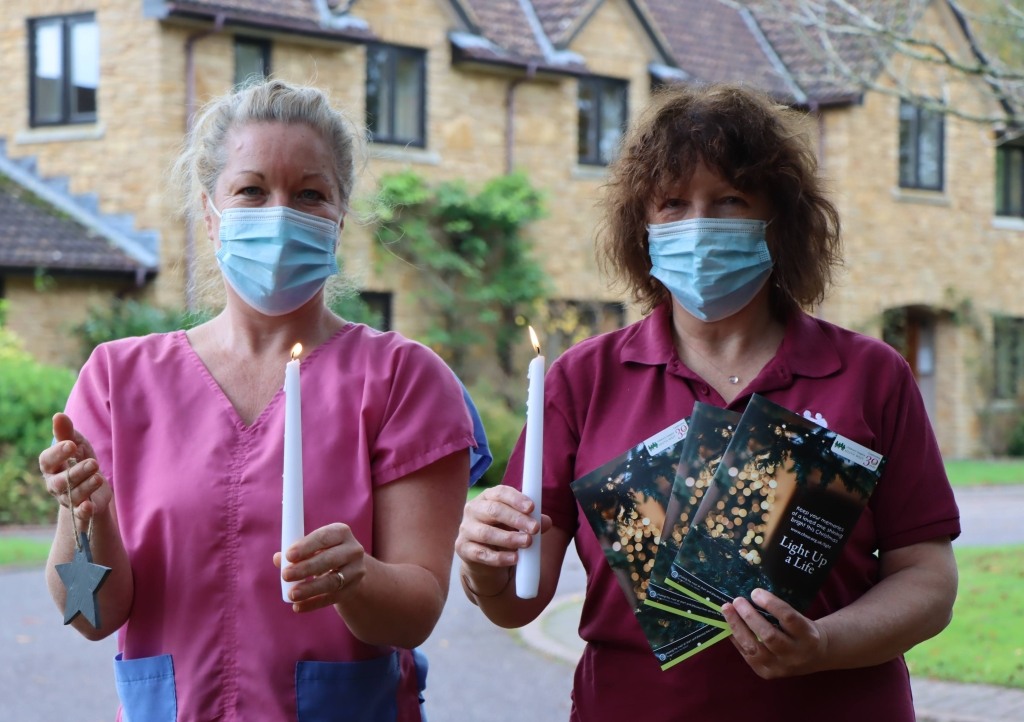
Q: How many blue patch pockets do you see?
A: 2